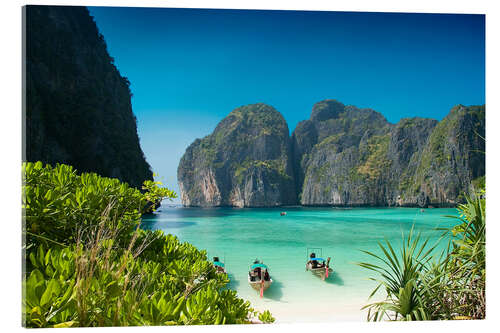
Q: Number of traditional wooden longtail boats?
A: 3